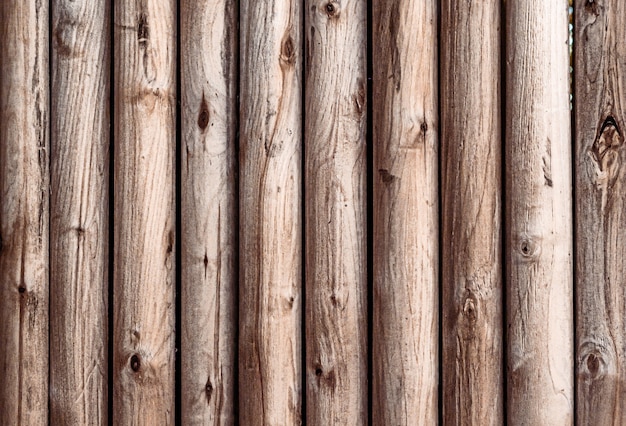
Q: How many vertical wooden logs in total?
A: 10